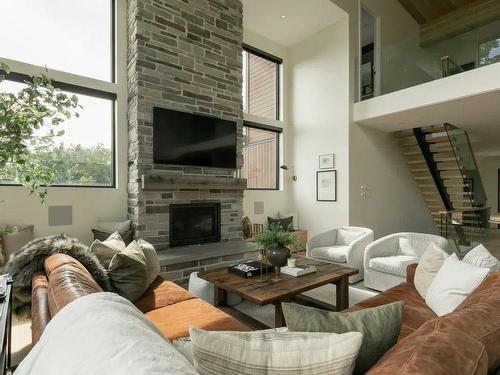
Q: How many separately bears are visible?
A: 0